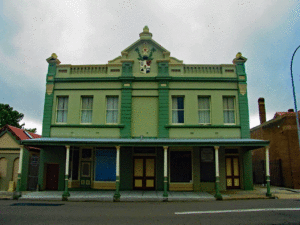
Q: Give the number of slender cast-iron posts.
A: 6